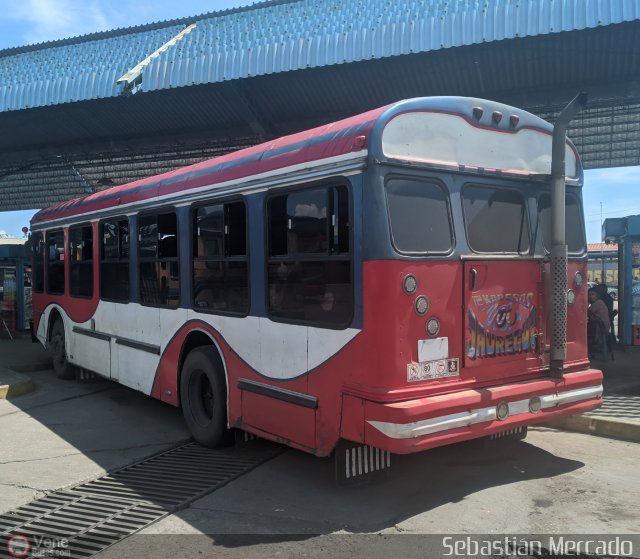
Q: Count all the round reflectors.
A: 7